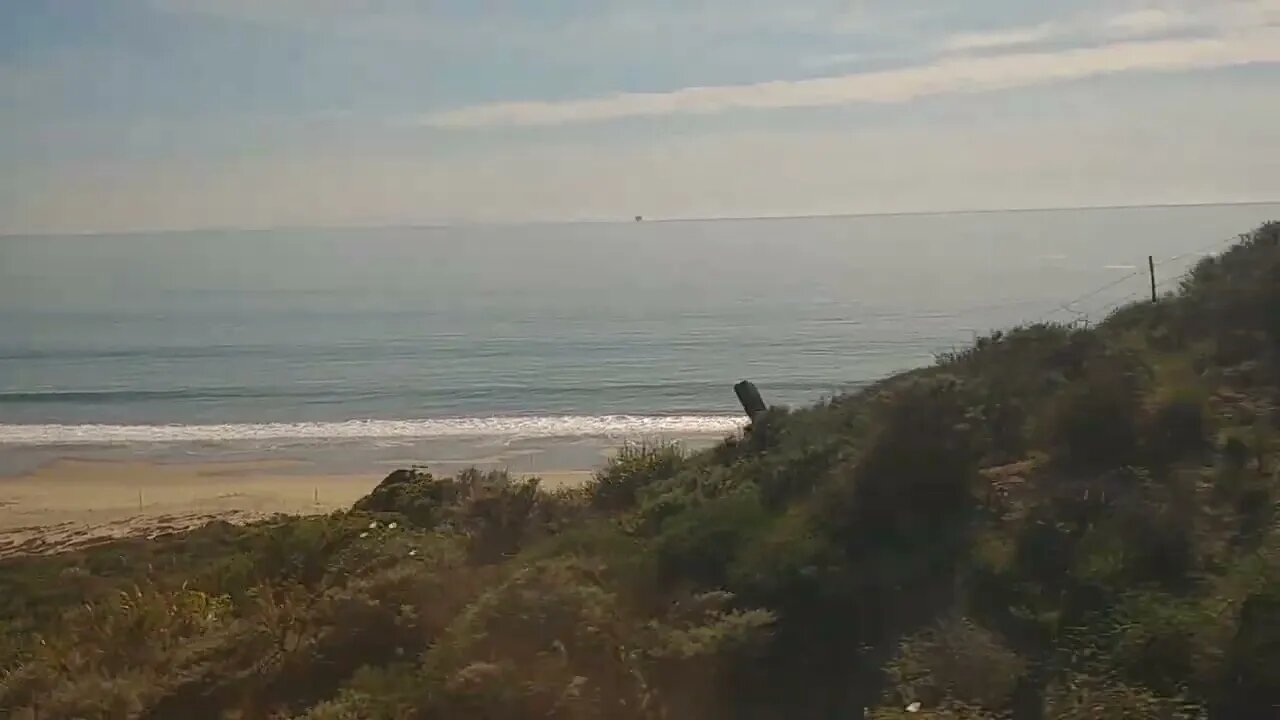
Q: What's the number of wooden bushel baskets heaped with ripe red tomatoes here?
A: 0